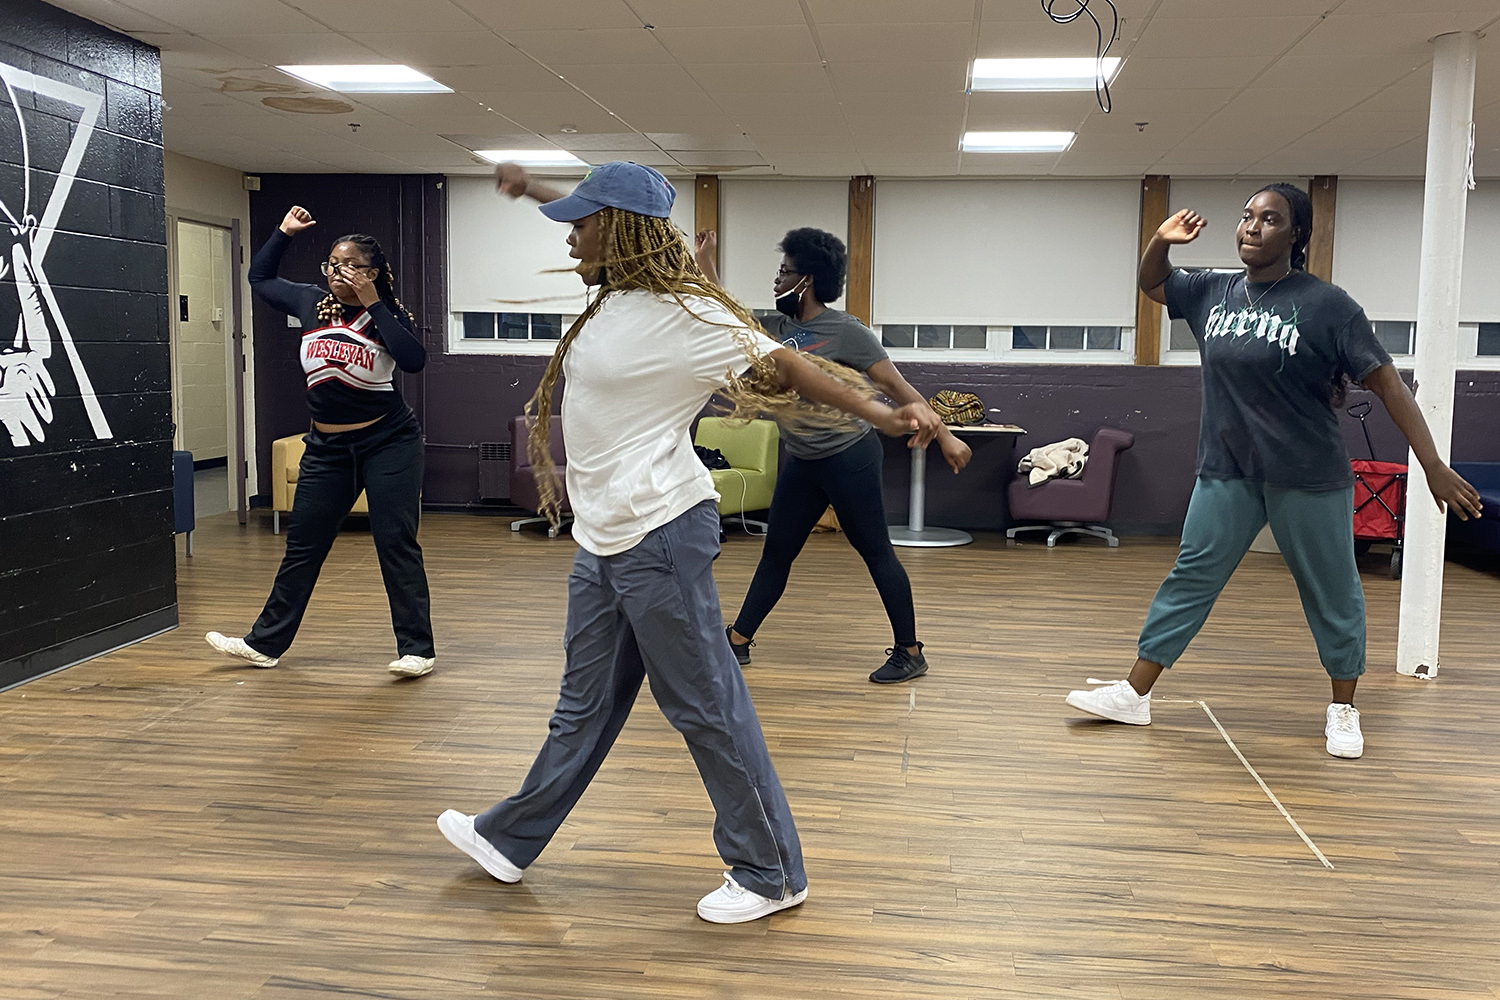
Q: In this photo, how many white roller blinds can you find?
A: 5